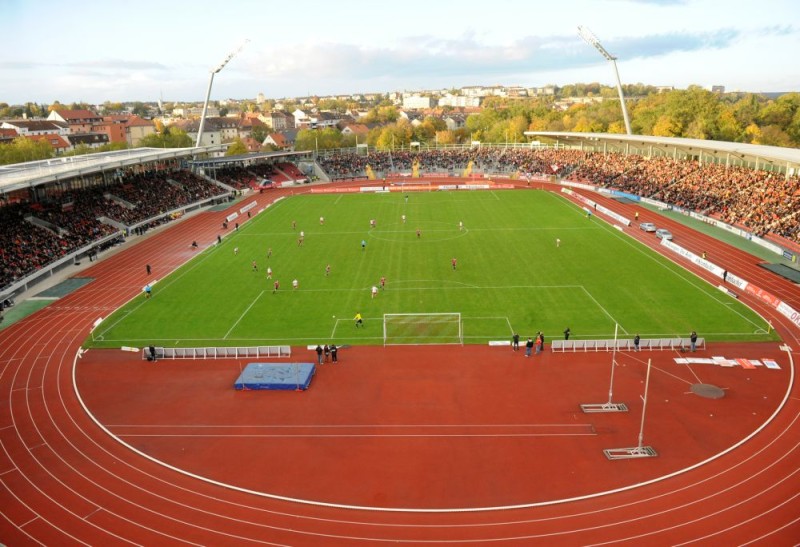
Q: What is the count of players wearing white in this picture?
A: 10